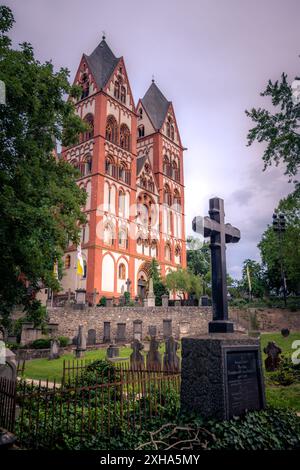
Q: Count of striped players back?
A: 0